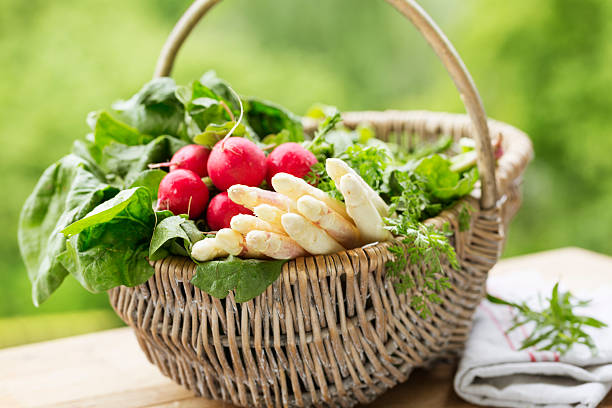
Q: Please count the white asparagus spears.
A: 11